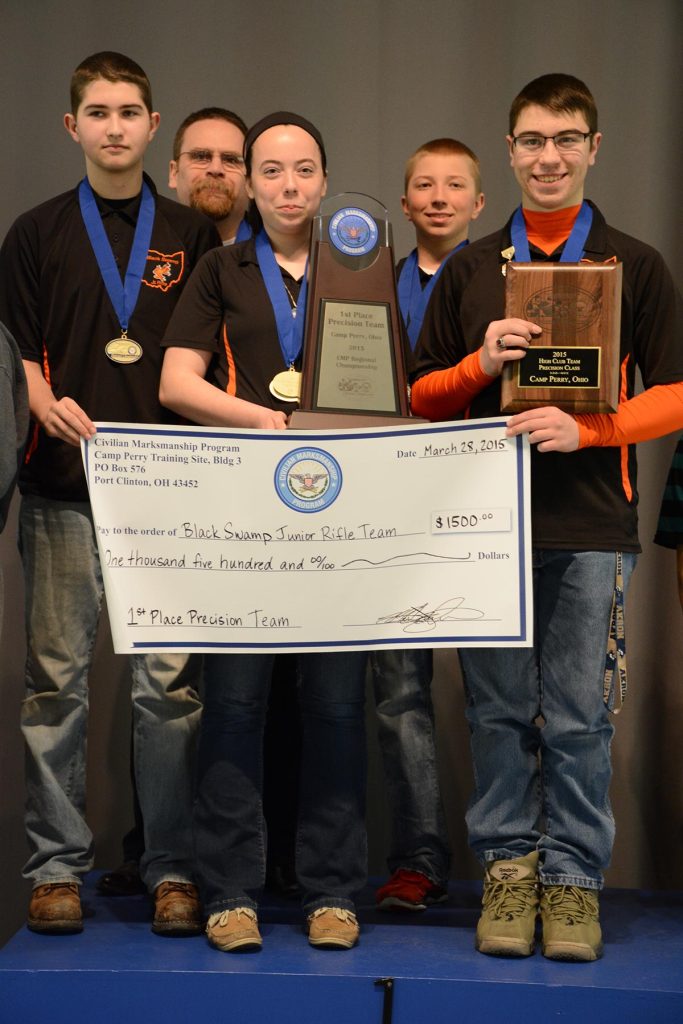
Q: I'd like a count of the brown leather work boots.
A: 2